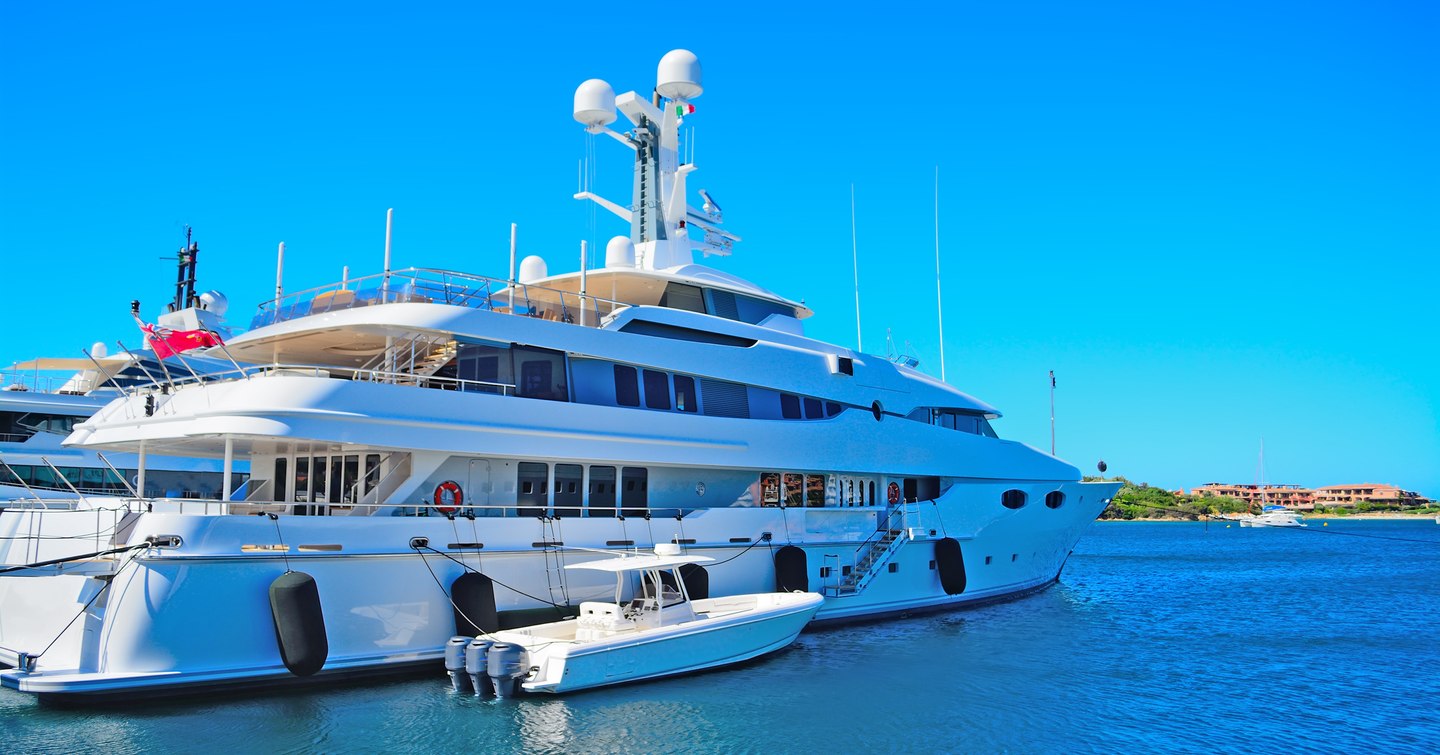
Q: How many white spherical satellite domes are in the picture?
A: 6